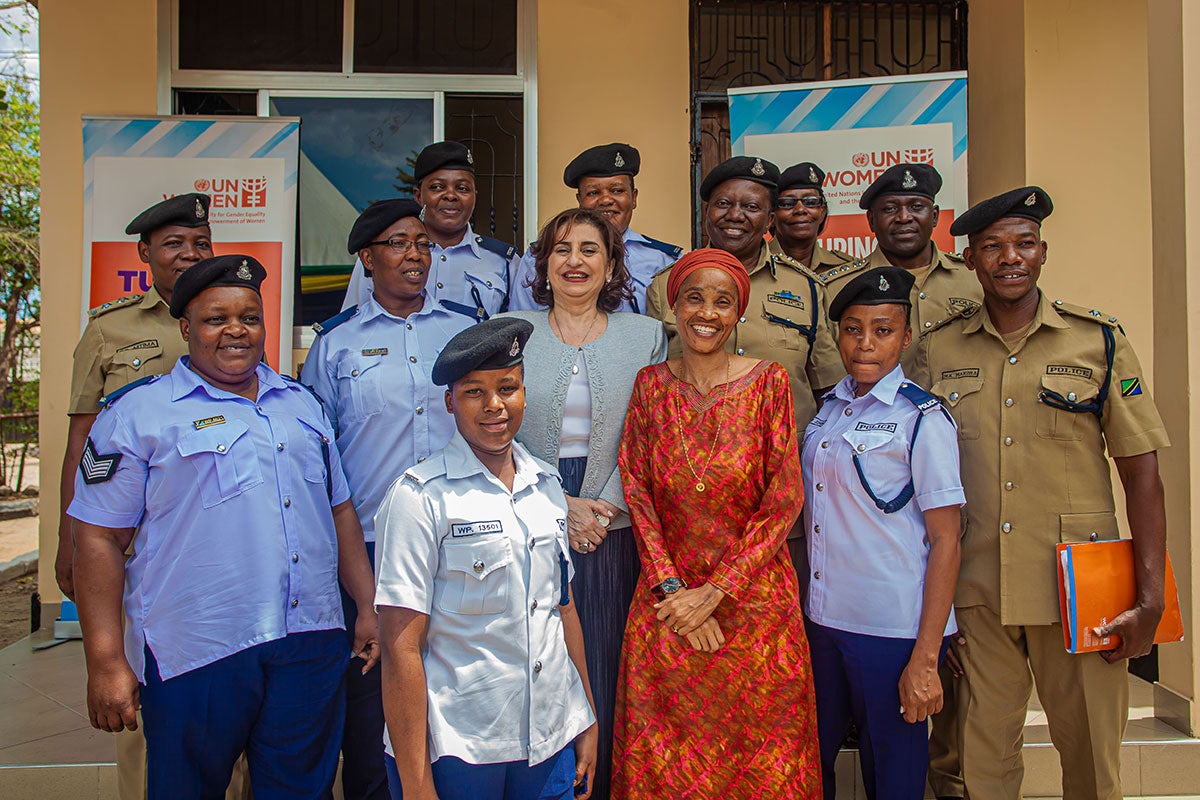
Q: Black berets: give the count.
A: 11